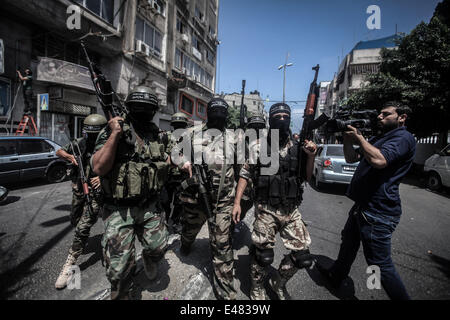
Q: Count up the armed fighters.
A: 6